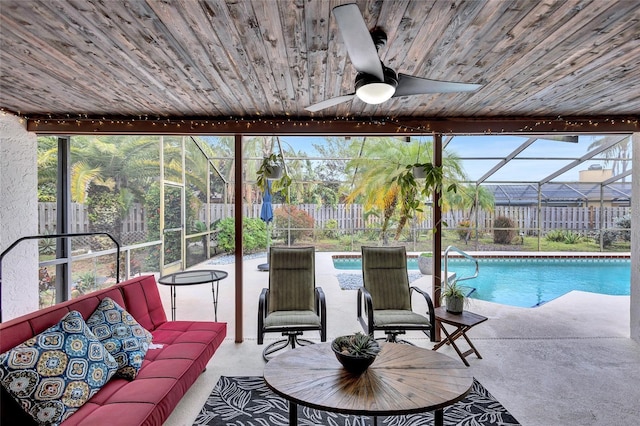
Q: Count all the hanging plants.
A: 2